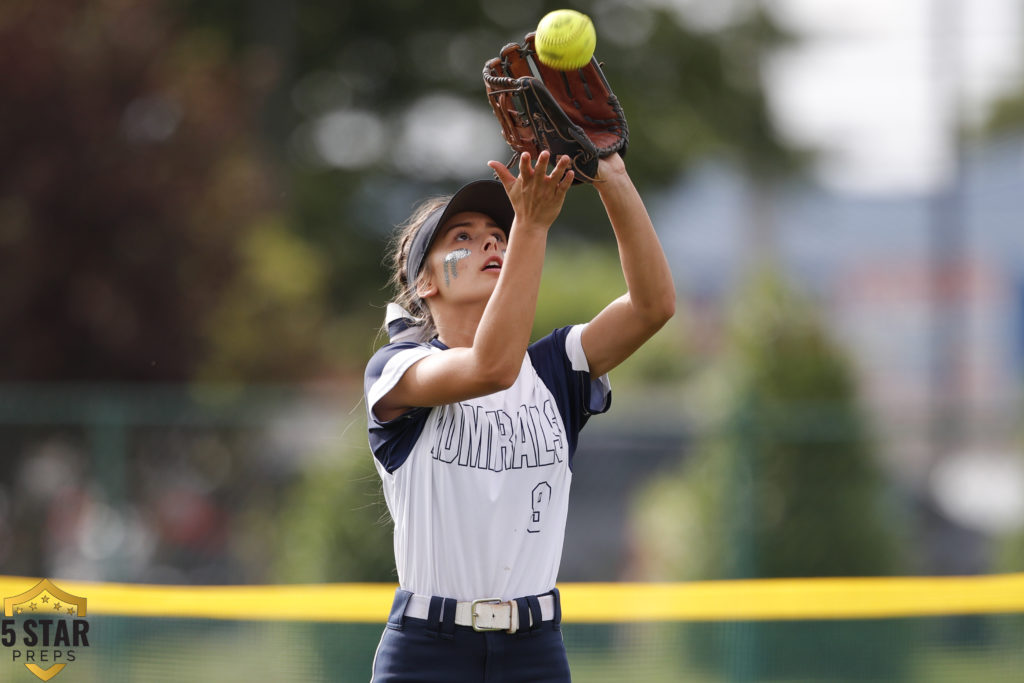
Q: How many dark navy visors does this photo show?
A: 1